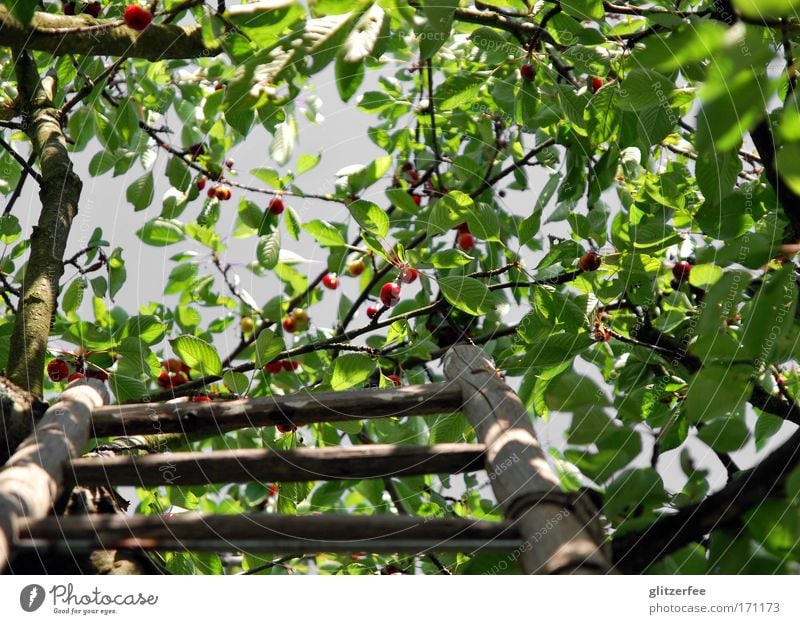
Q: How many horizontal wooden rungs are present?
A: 3